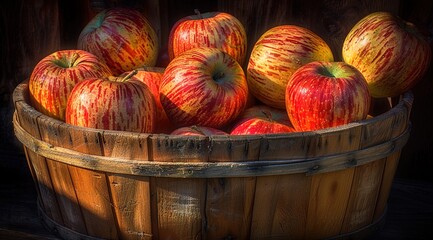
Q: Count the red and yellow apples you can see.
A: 11